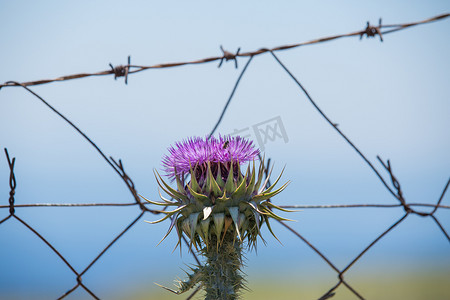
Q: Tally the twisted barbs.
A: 3